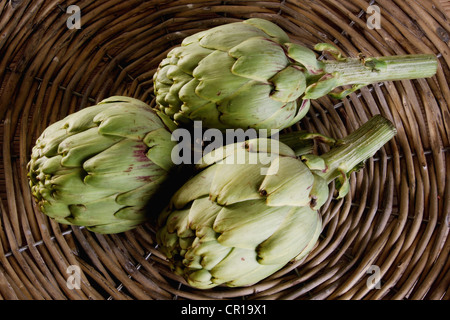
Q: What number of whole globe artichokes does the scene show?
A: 3